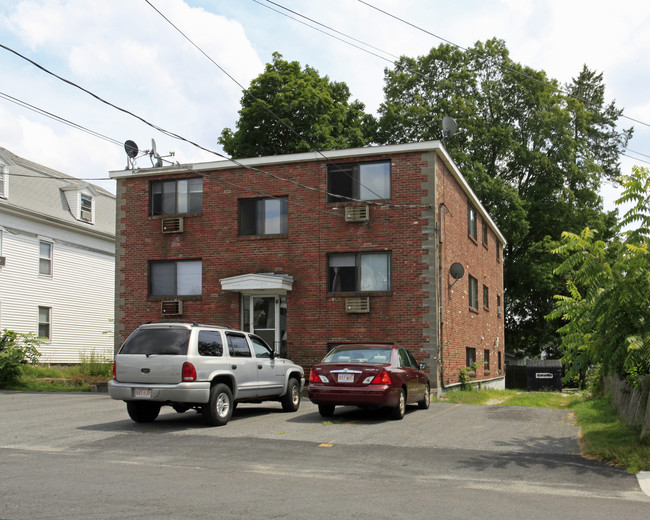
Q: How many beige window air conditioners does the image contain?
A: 4